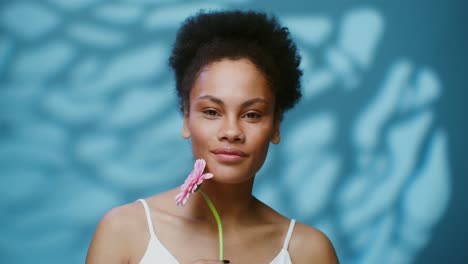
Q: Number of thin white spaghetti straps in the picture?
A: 2